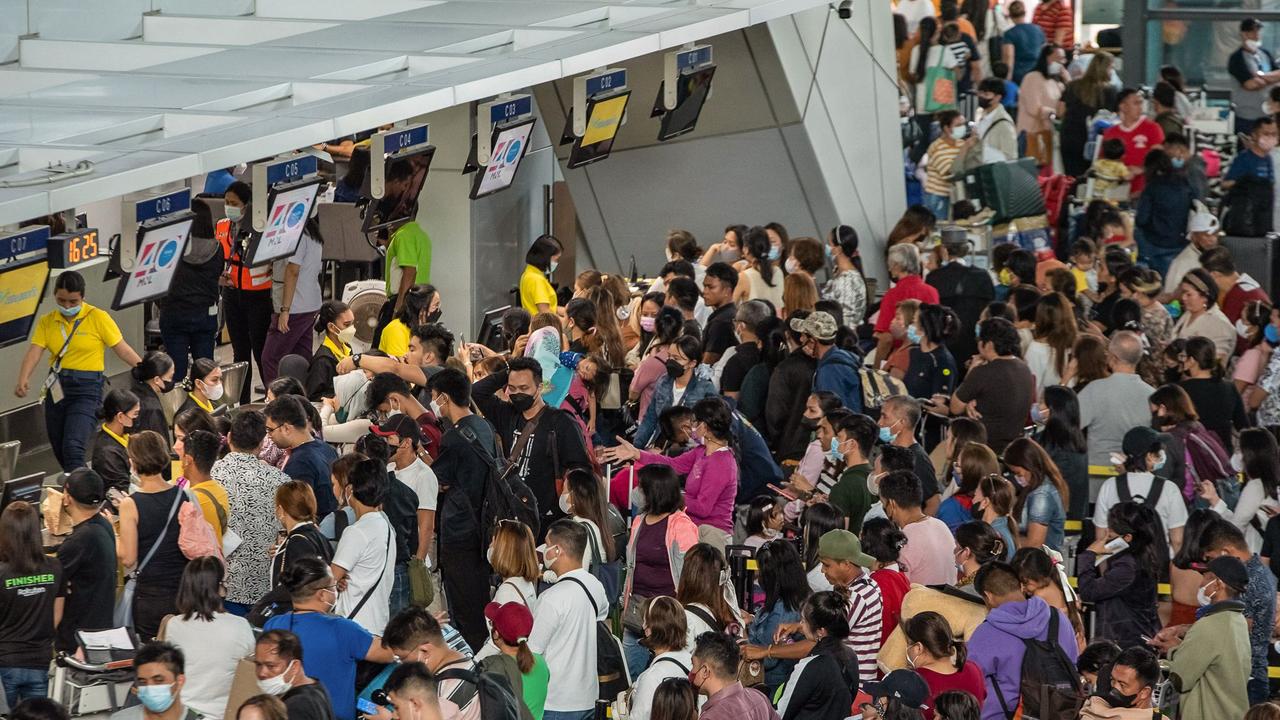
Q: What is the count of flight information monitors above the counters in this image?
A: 7